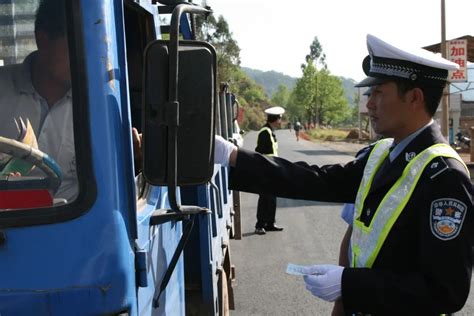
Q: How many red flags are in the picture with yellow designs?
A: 0